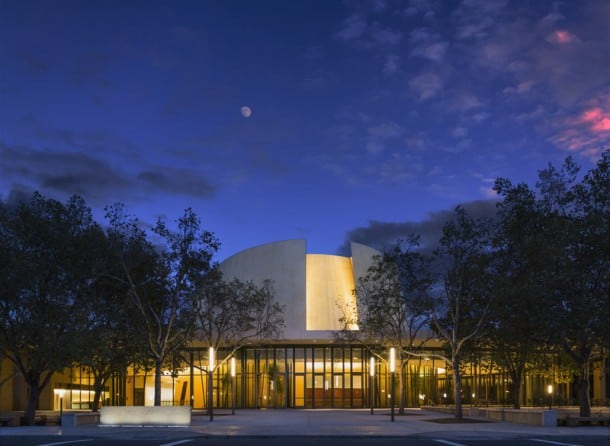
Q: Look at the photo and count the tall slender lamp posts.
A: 4